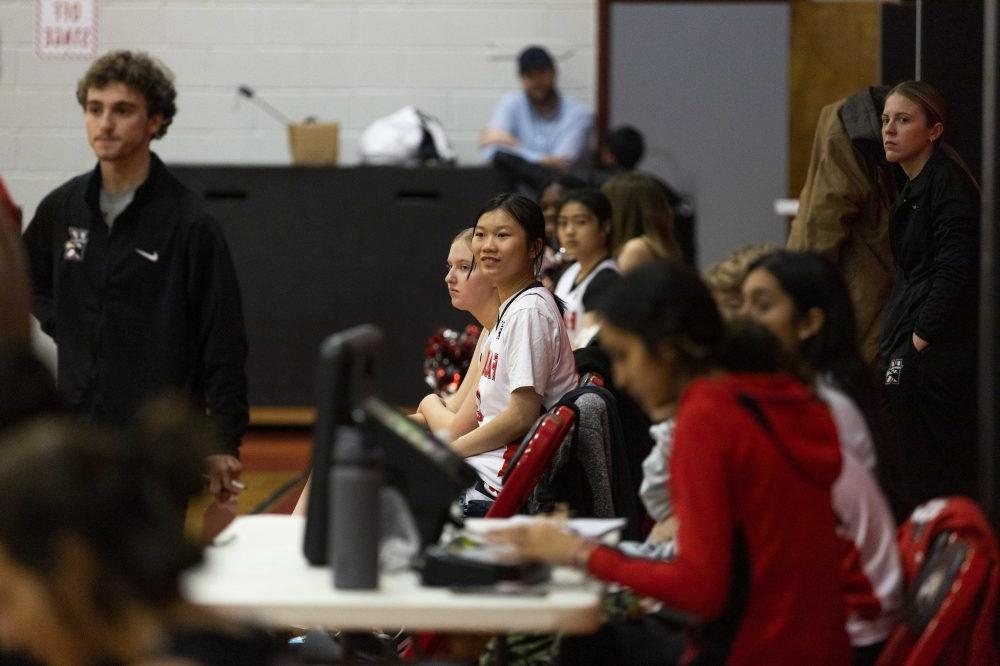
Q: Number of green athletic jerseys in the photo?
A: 0